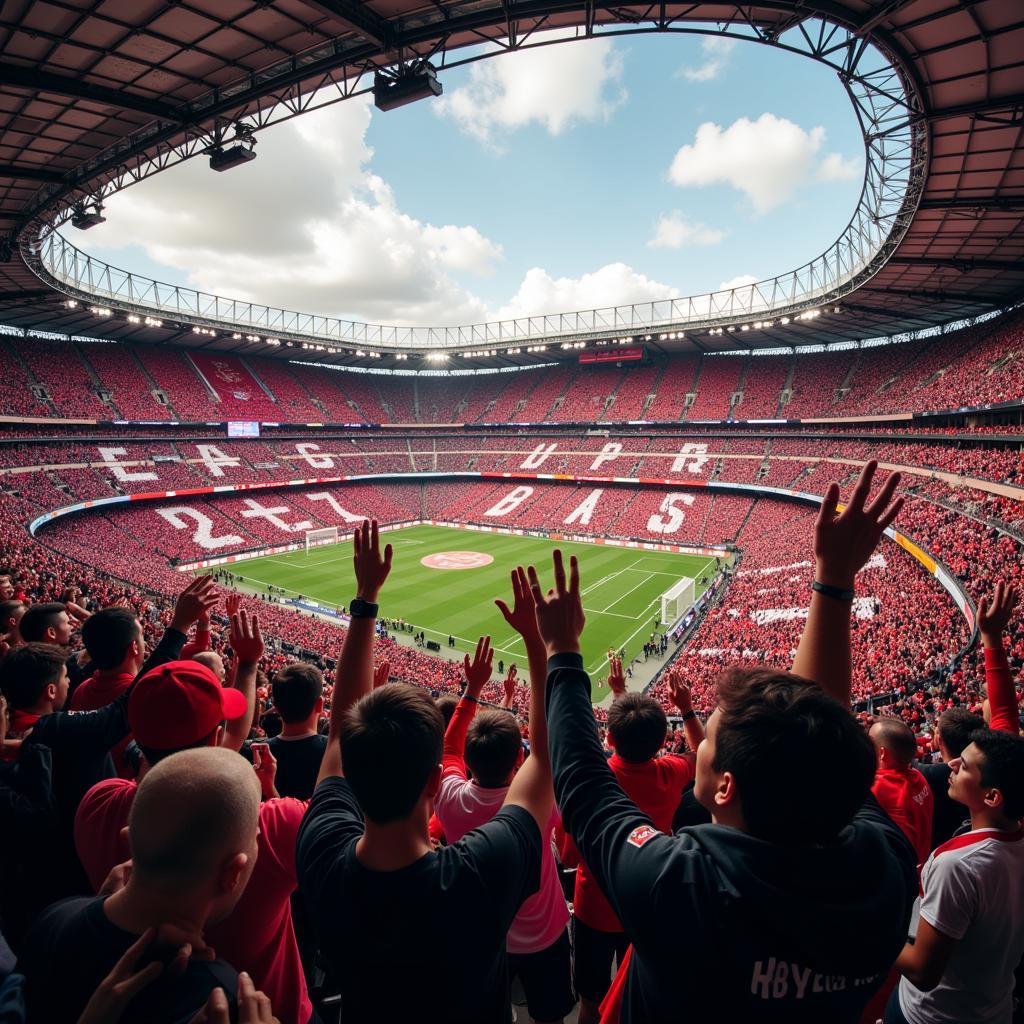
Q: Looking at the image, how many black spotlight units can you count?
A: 3